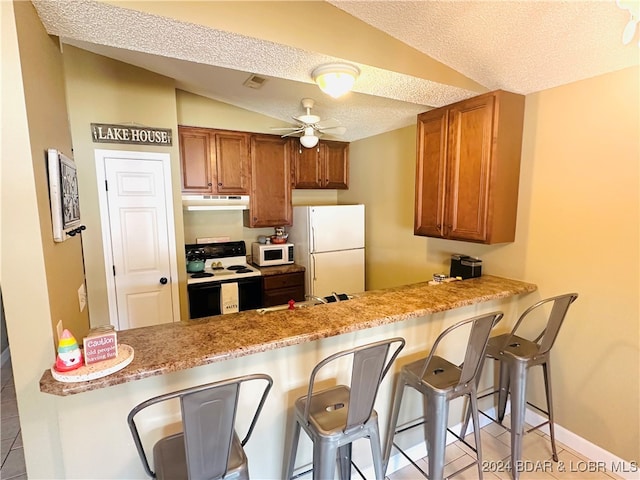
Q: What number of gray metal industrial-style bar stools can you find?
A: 4